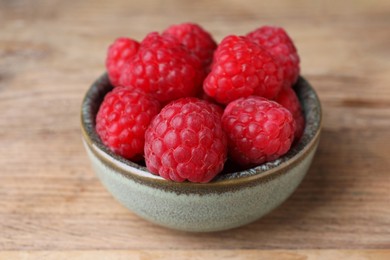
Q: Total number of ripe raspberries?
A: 9